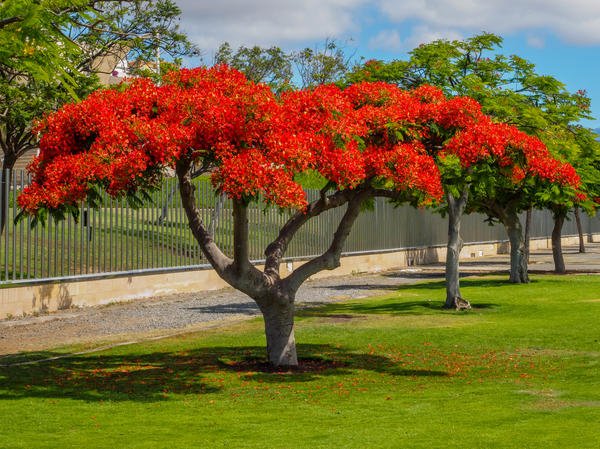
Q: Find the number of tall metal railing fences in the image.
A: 1